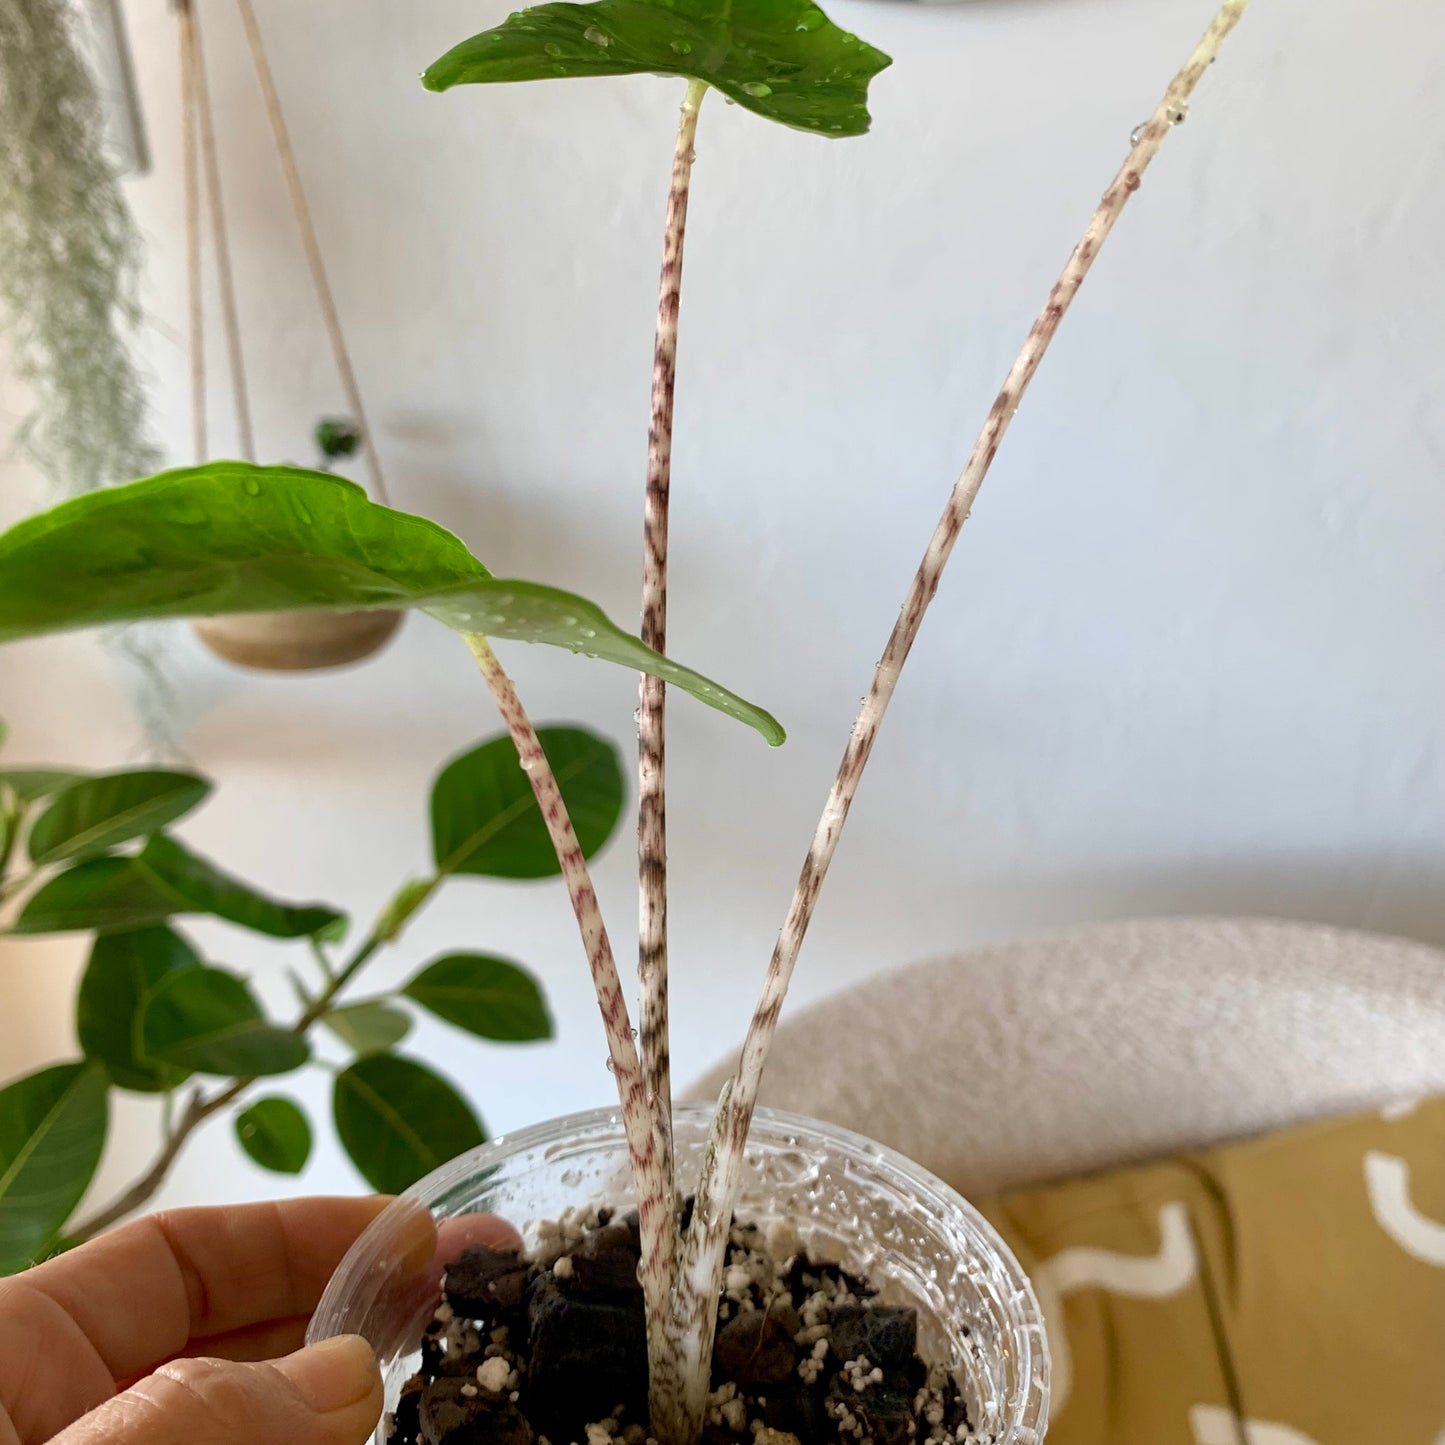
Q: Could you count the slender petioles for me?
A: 3